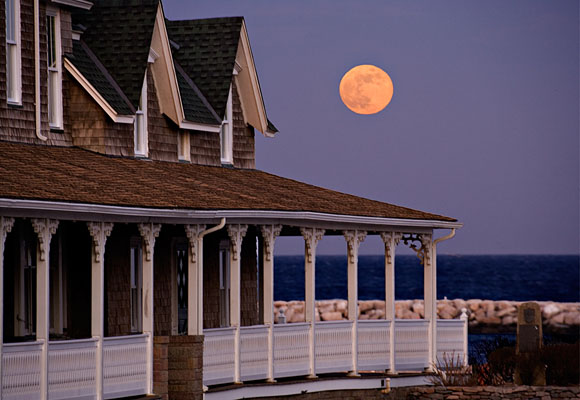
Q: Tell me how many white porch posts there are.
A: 11